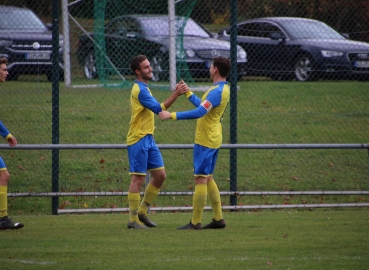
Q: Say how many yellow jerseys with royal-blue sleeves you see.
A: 2